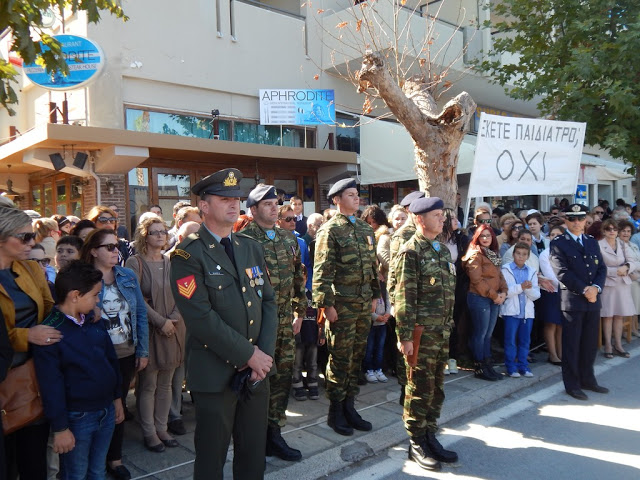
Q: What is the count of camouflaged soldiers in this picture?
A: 4